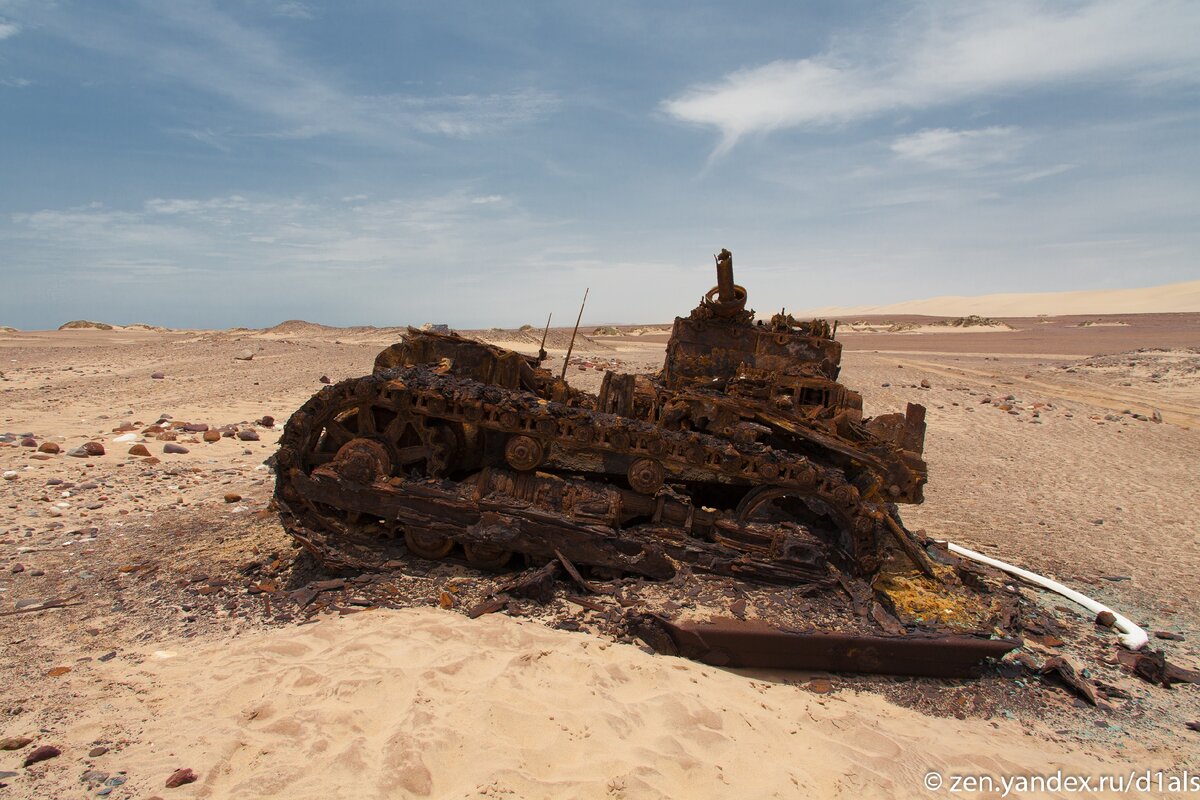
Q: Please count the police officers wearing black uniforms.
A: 0